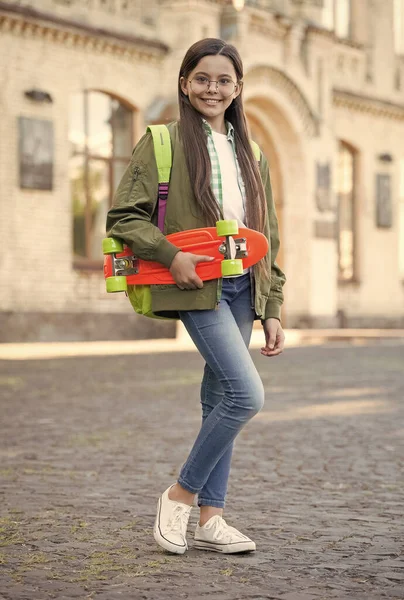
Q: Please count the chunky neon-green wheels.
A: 4